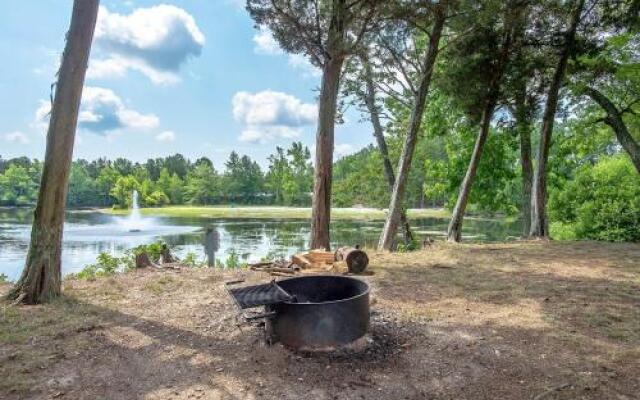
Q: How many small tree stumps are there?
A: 2